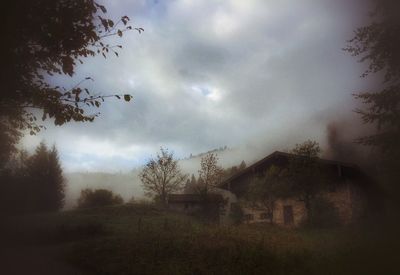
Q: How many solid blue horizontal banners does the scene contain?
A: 0